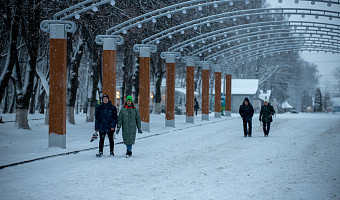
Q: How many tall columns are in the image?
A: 8